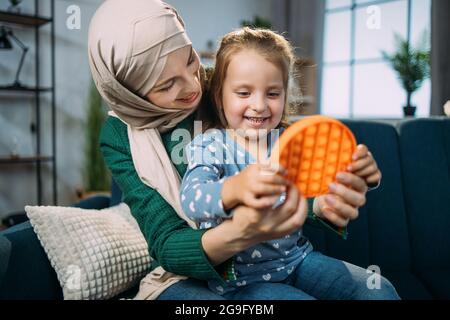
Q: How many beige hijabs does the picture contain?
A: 1